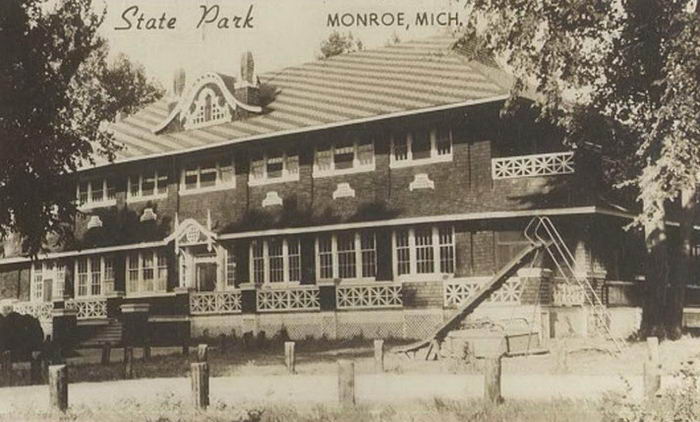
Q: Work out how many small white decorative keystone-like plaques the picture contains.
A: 5